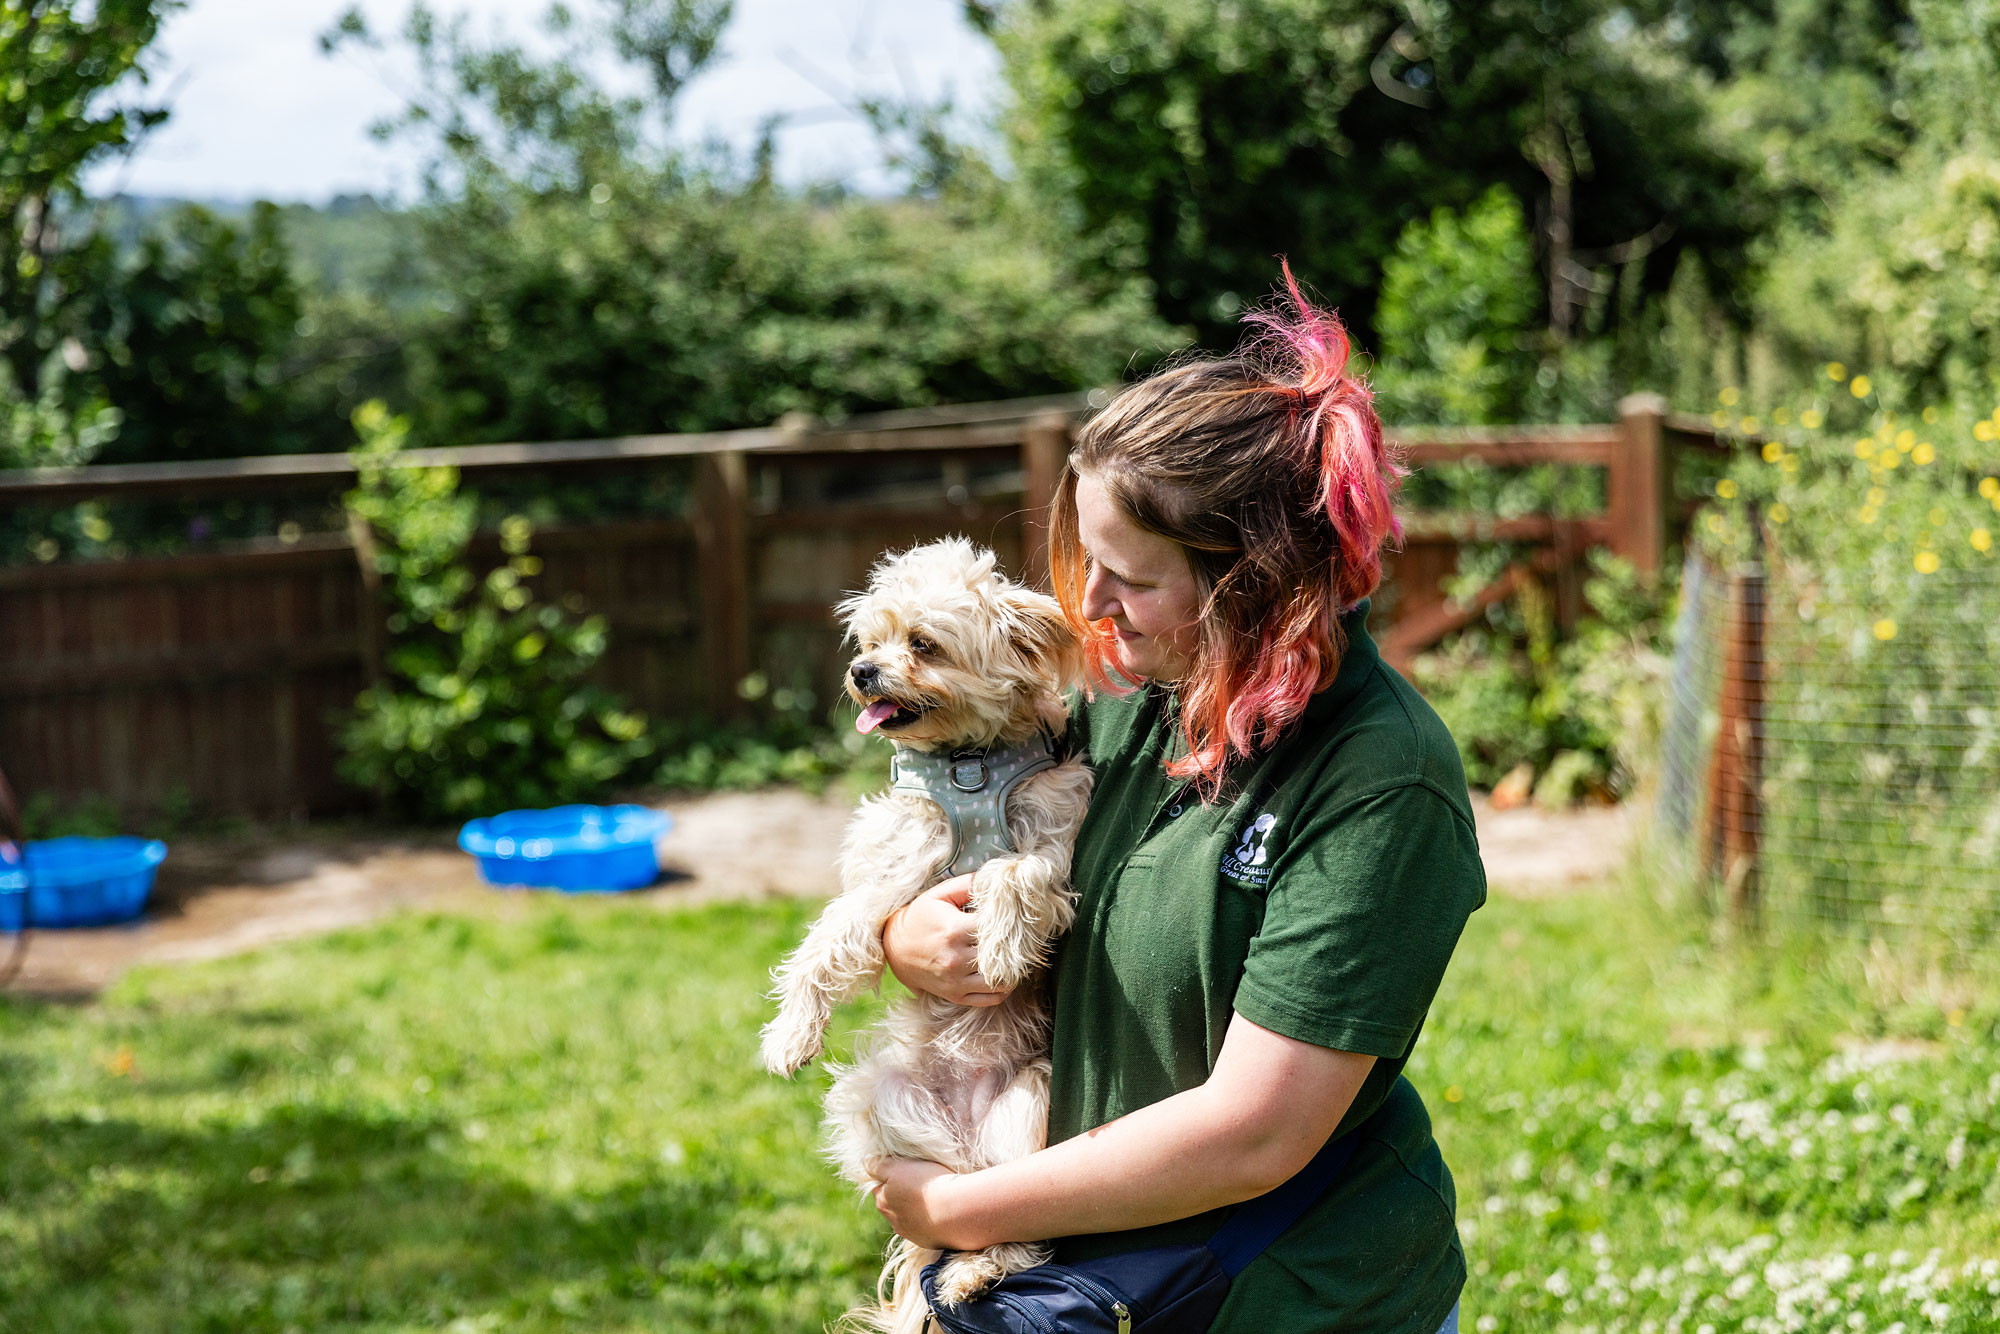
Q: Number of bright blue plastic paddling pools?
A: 2